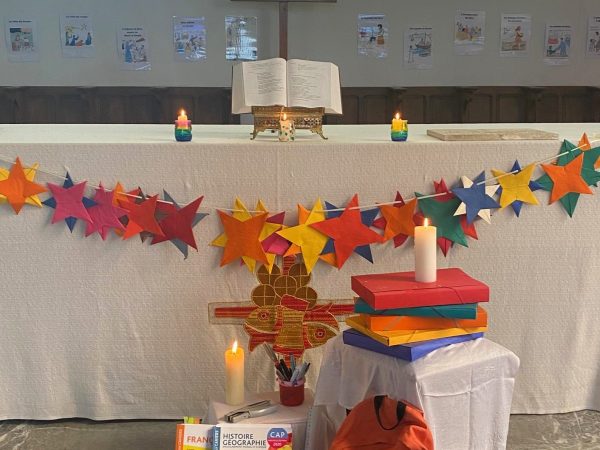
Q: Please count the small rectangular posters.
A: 11